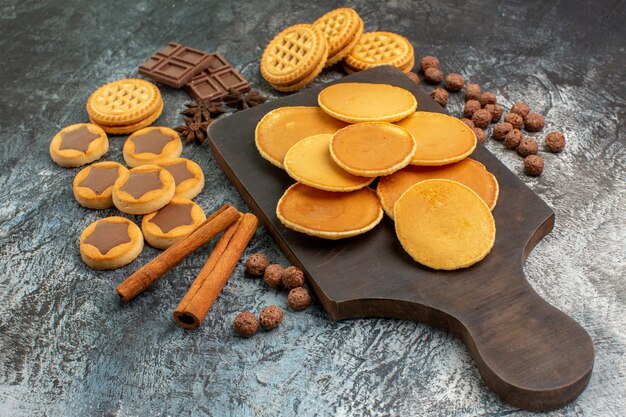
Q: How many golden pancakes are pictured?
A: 8